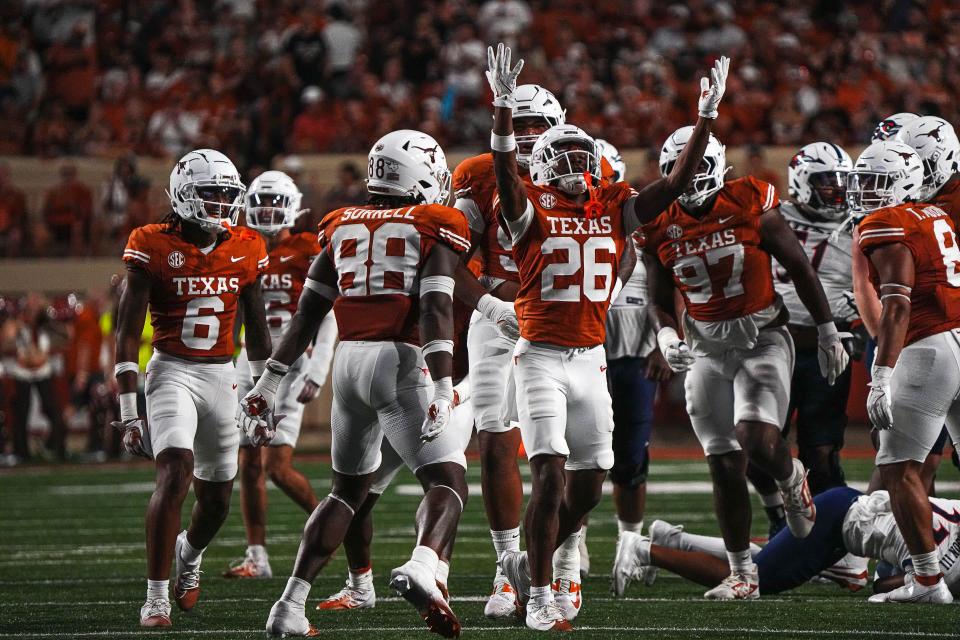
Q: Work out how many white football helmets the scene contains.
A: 11